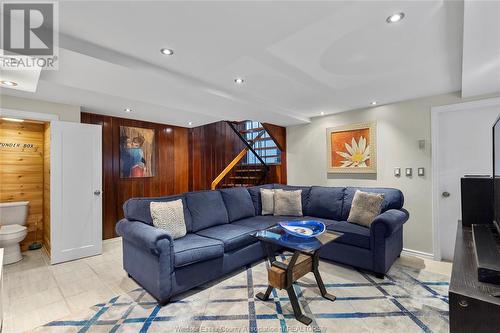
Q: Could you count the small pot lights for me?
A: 8